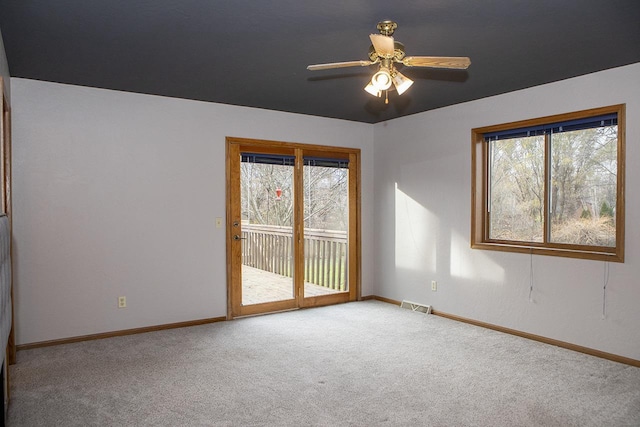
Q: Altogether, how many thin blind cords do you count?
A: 2